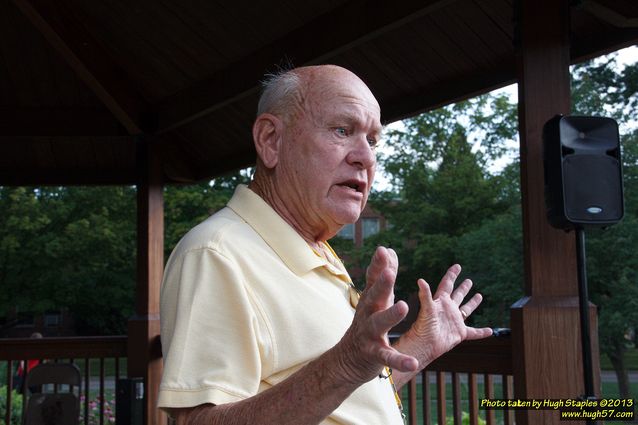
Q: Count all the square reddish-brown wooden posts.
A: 2